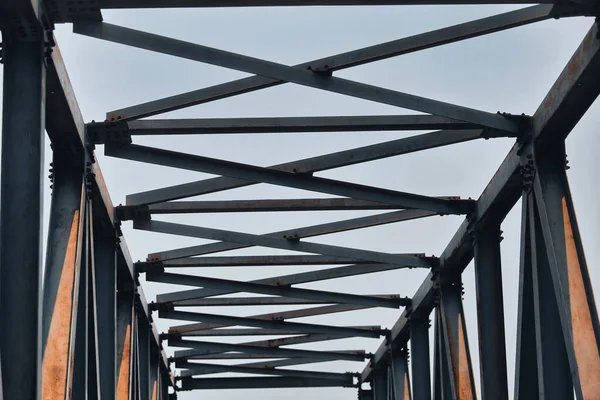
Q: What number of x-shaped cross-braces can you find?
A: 7